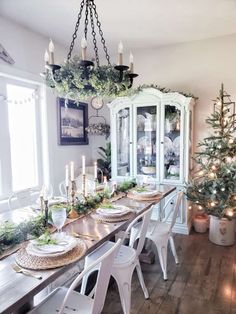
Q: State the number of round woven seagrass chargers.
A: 3